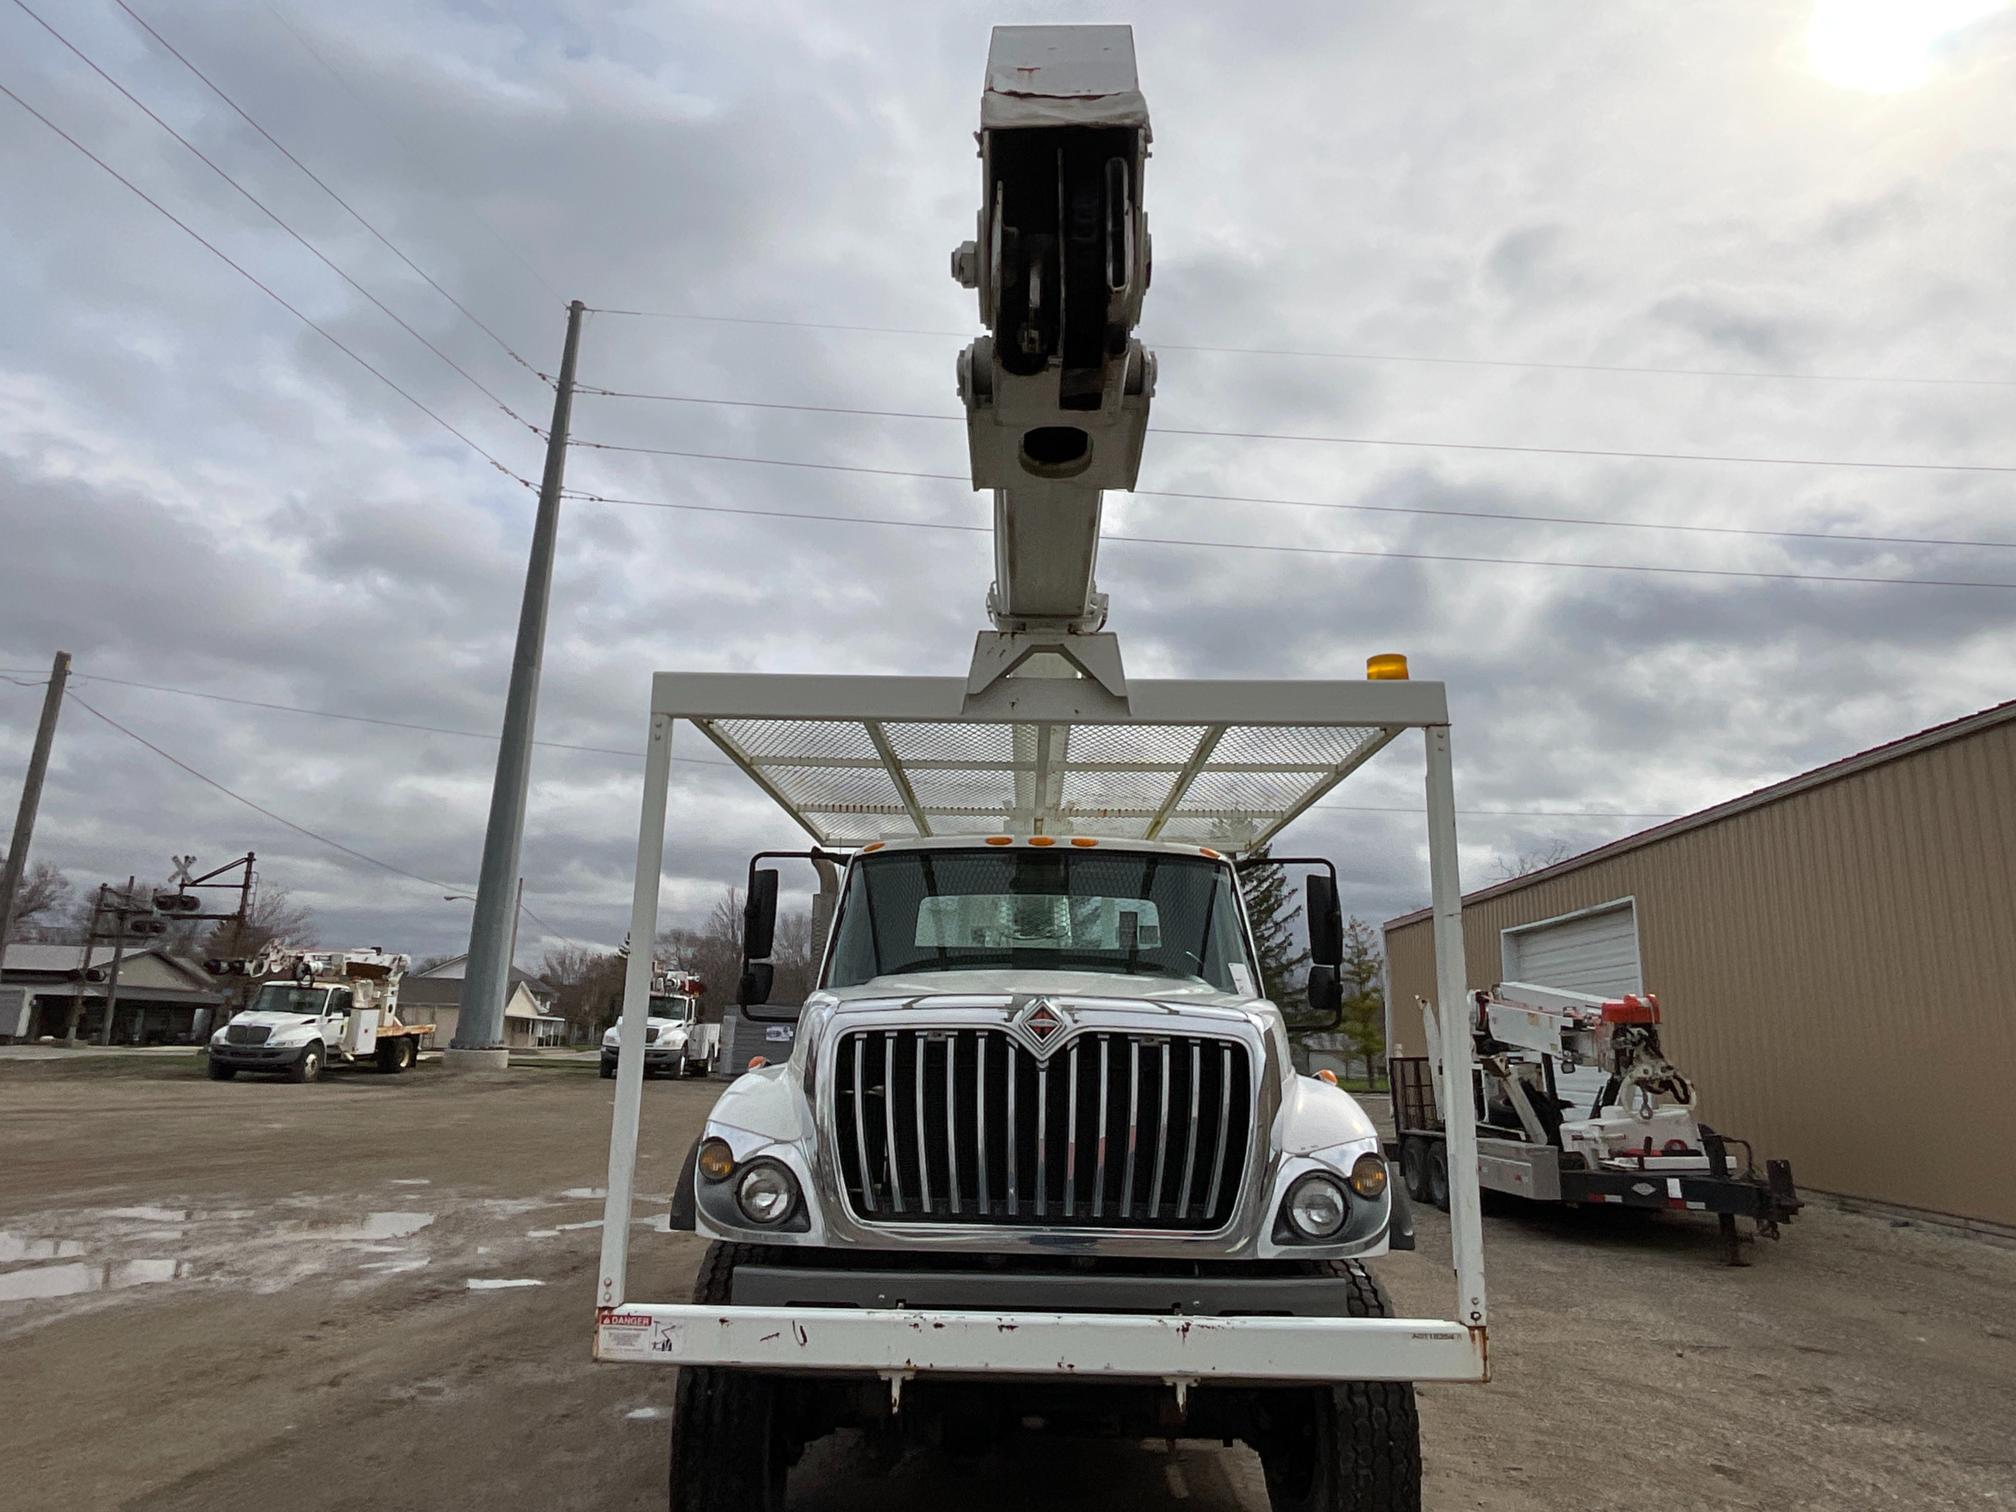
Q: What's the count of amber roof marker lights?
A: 5